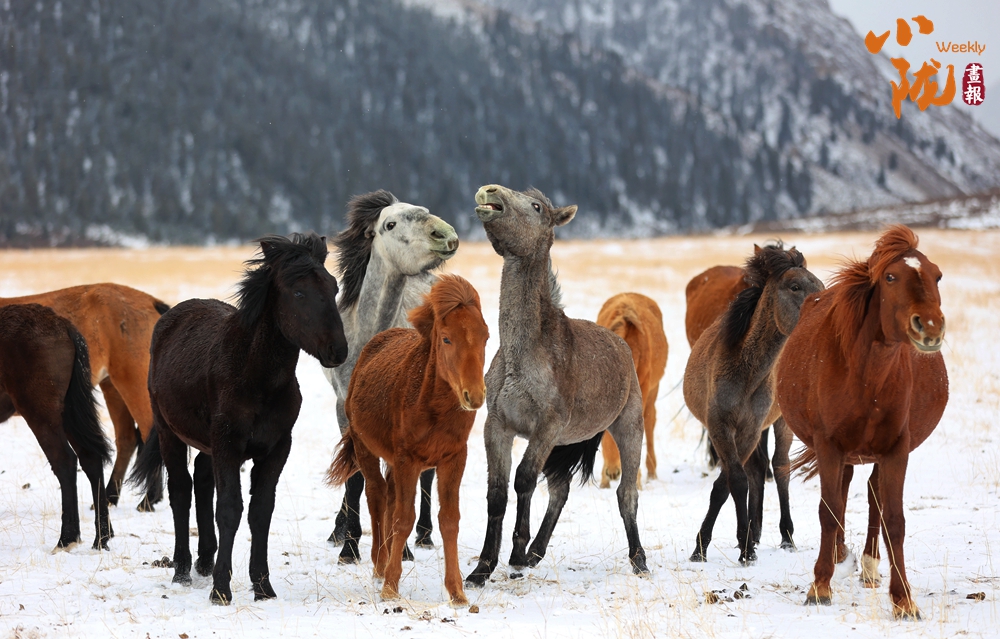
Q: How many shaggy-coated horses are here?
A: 10